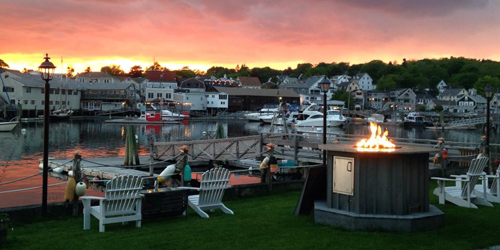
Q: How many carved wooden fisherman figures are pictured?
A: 0